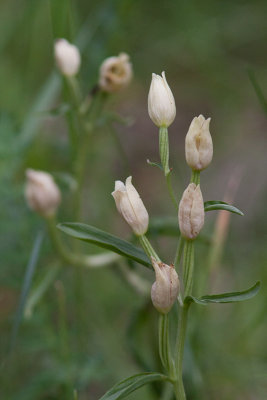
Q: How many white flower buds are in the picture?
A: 8